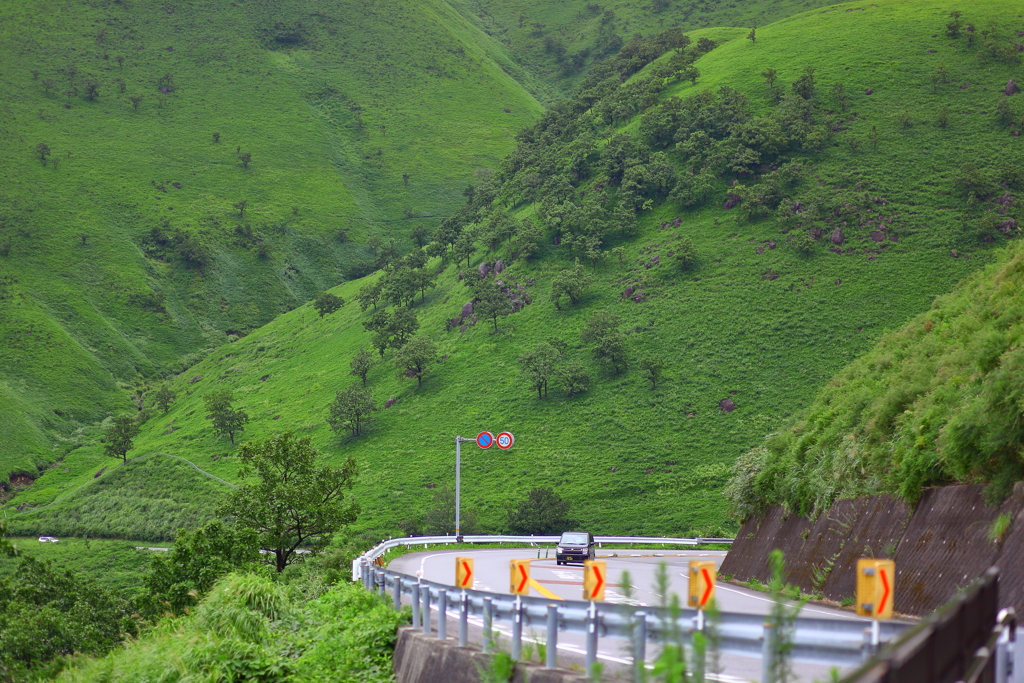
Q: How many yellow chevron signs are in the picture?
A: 5